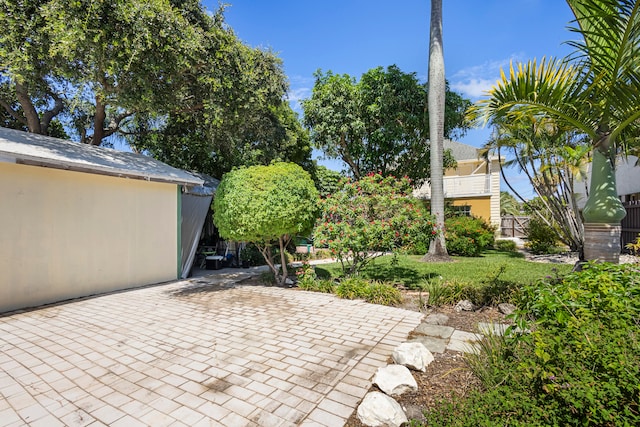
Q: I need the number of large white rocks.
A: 3